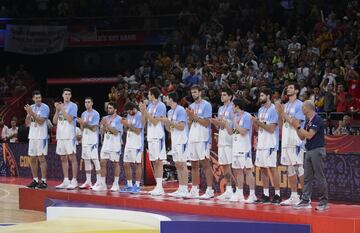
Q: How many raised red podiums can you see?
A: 1